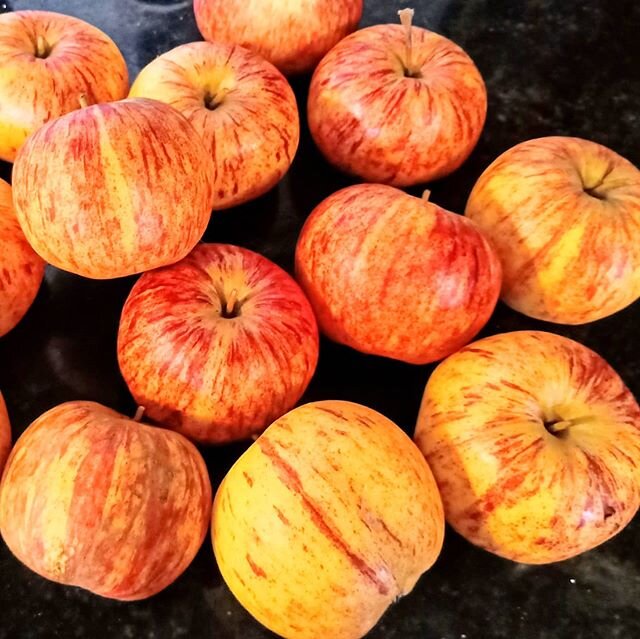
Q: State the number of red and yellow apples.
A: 13